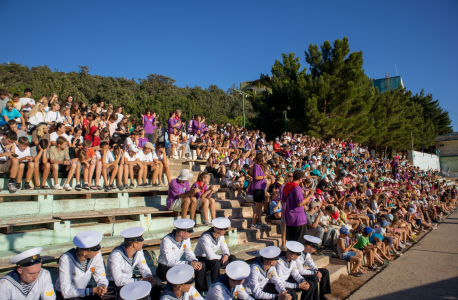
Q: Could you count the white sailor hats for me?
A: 11